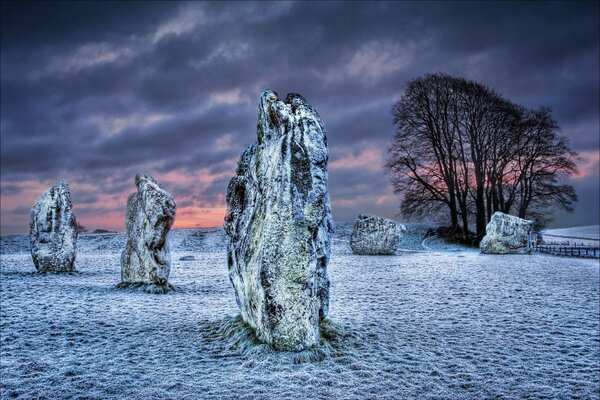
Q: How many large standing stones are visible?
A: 5